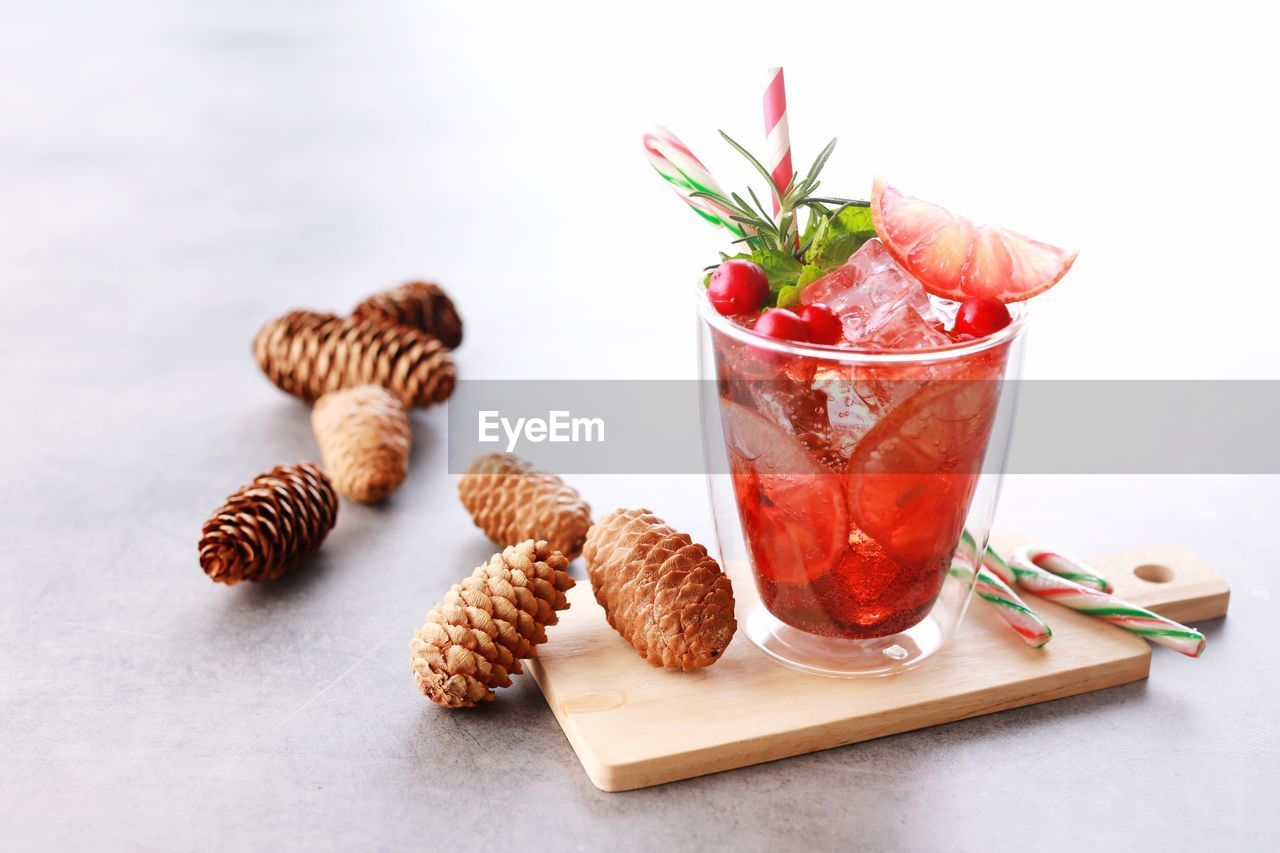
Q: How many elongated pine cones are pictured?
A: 7